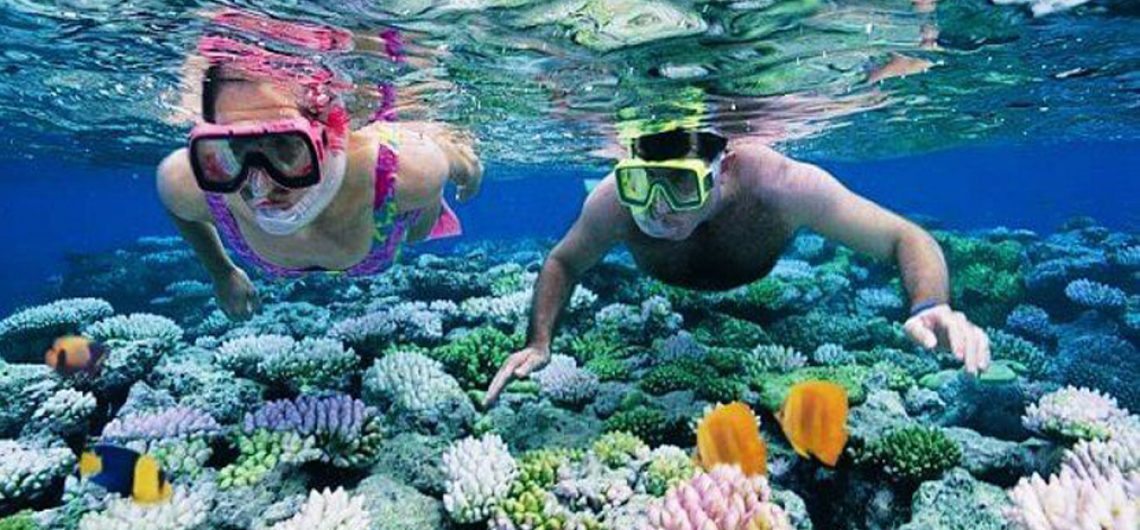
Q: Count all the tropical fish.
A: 4